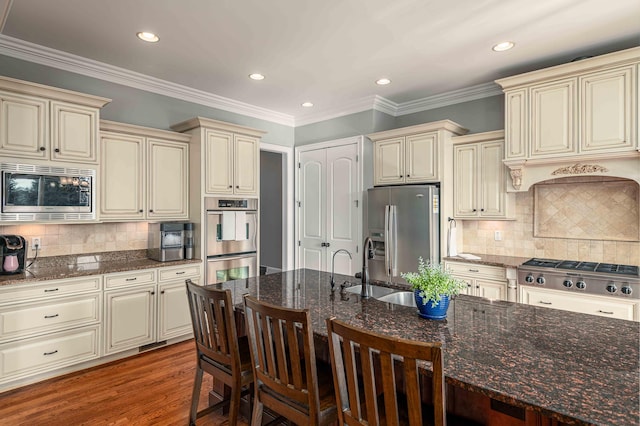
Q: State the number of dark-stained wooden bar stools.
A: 3